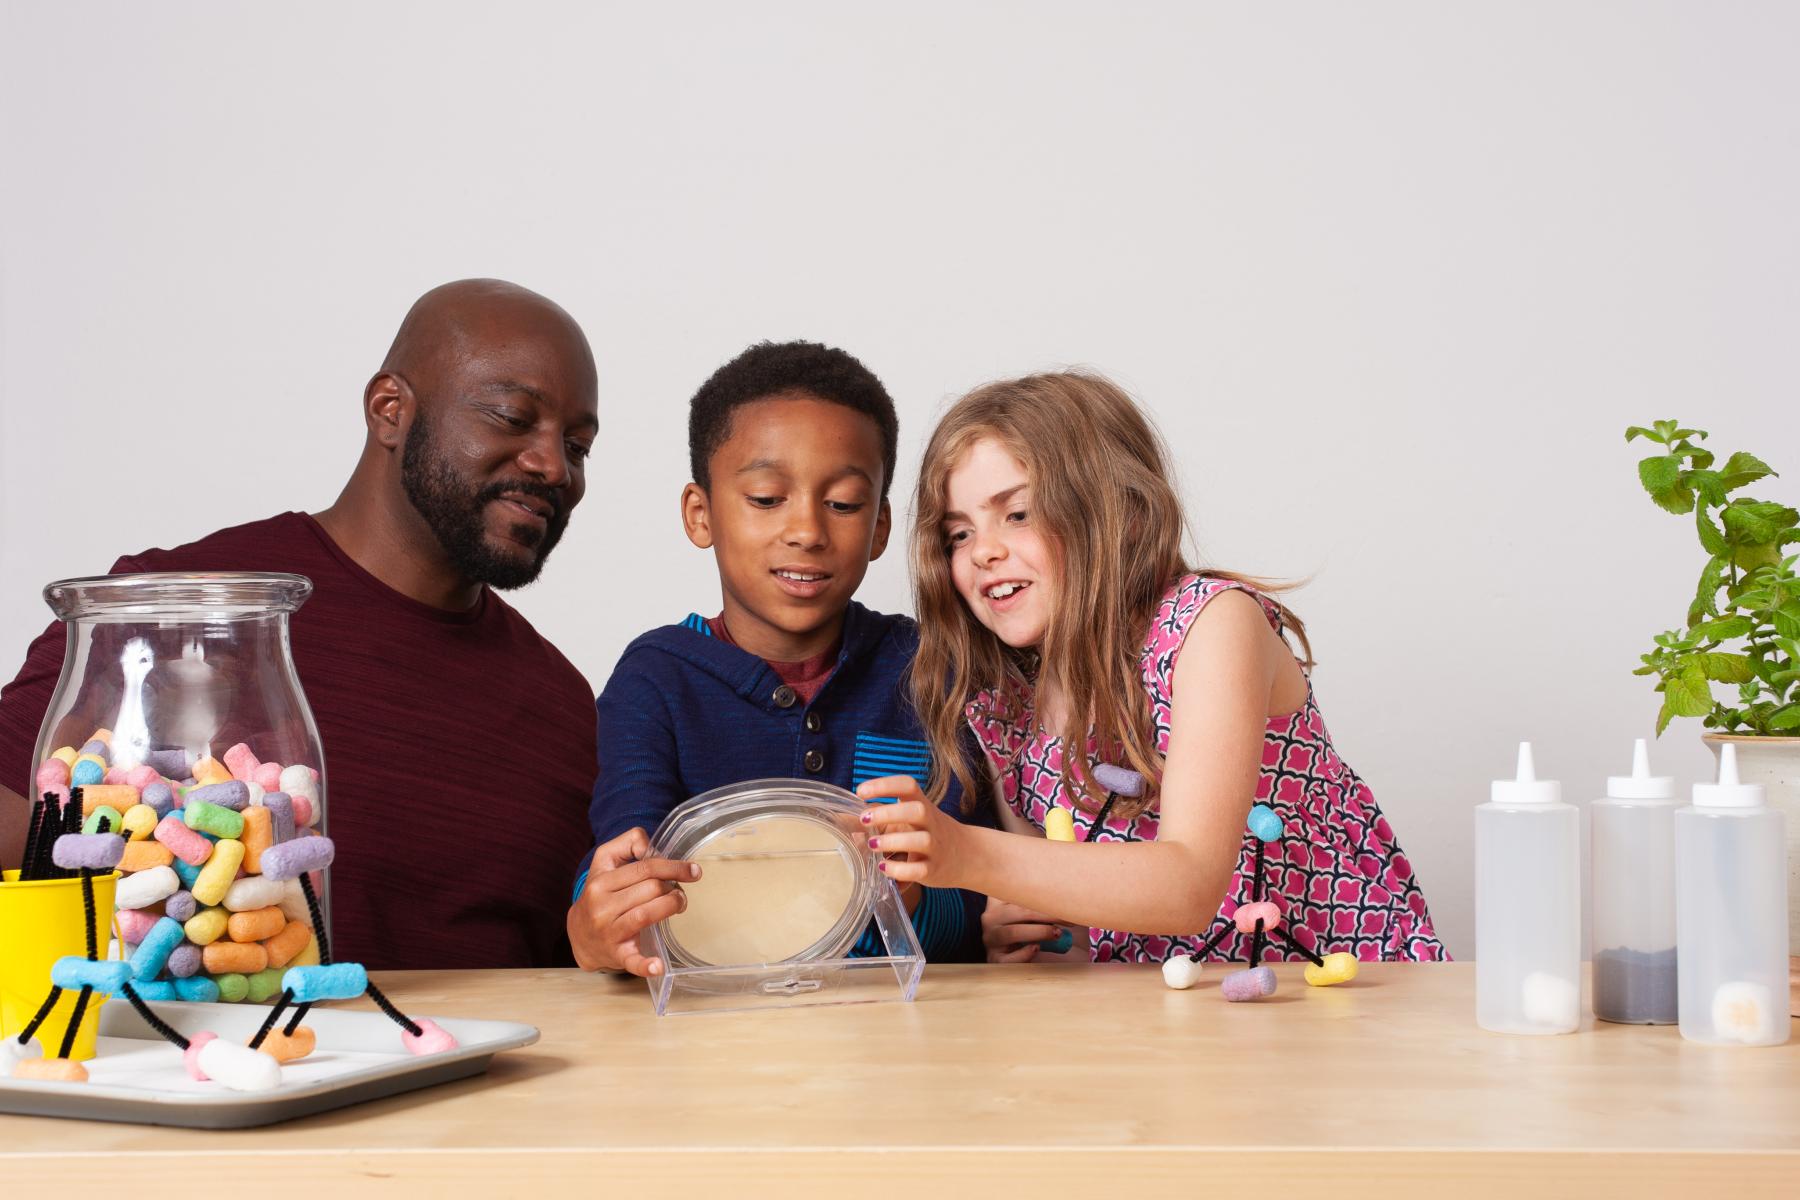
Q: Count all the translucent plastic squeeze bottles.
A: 3